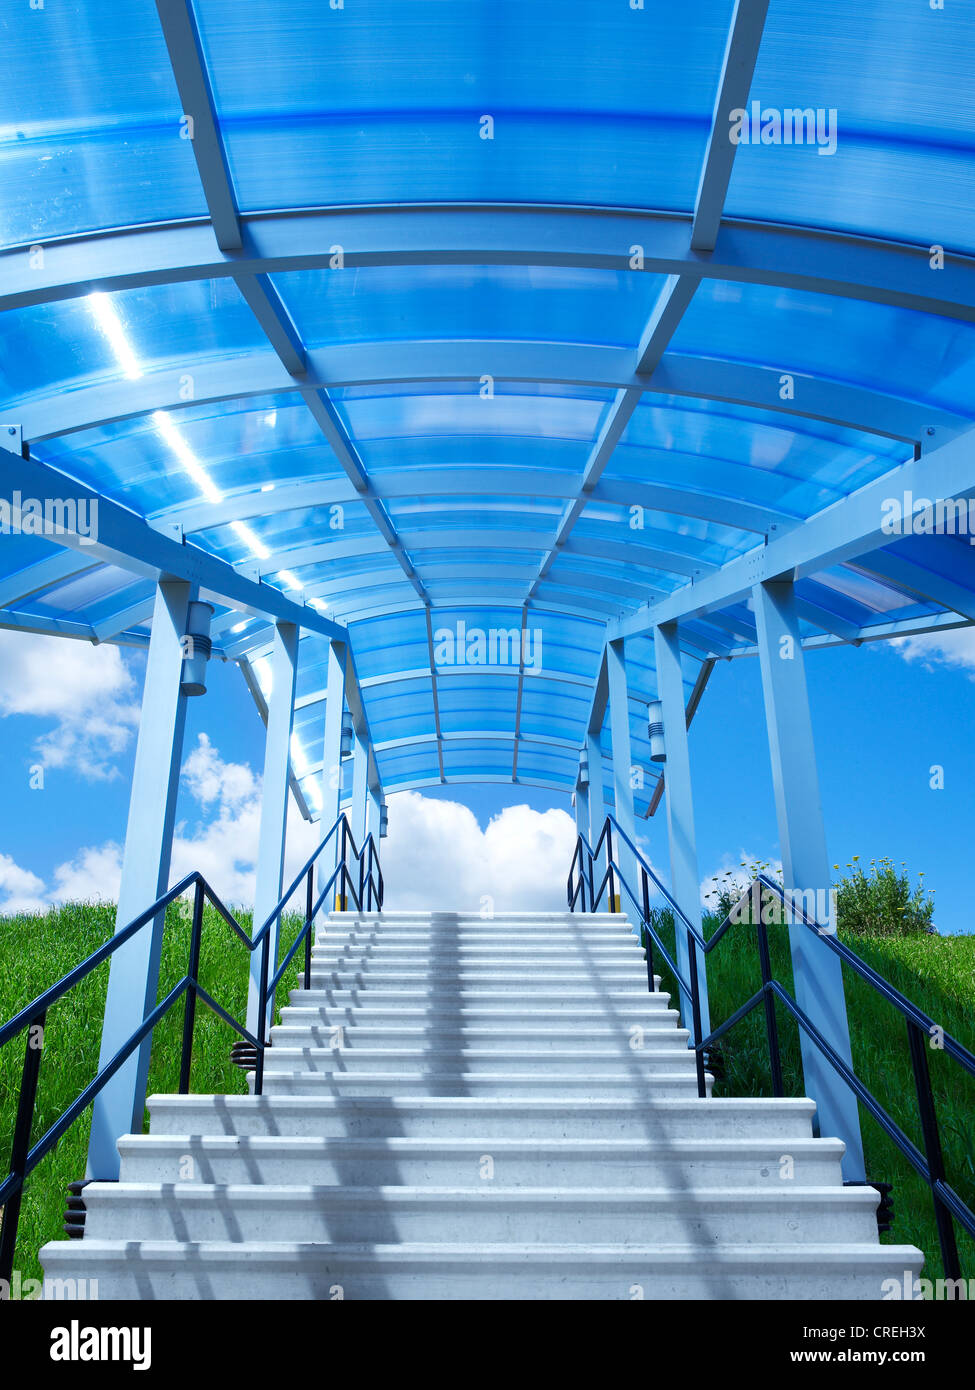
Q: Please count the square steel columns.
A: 10